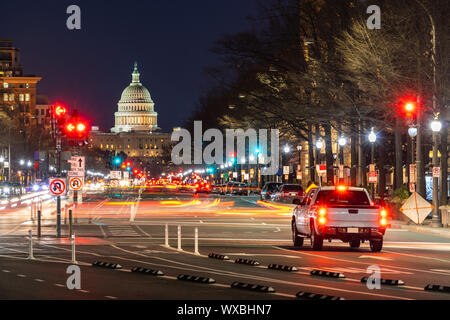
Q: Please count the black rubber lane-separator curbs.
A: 11